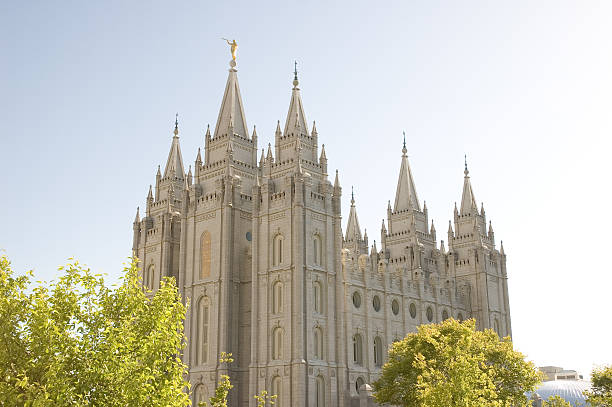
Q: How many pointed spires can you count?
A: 6